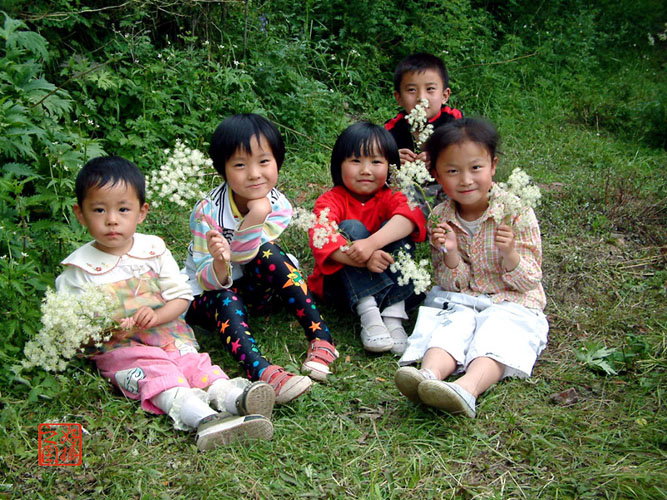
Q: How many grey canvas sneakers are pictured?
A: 2